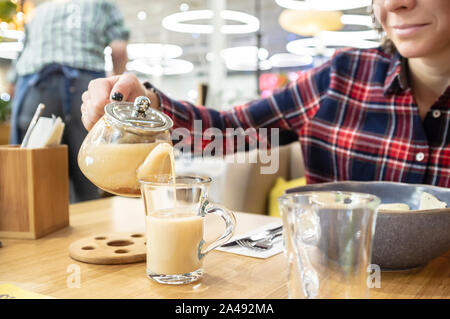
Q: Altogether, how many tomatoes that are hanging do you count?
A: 0